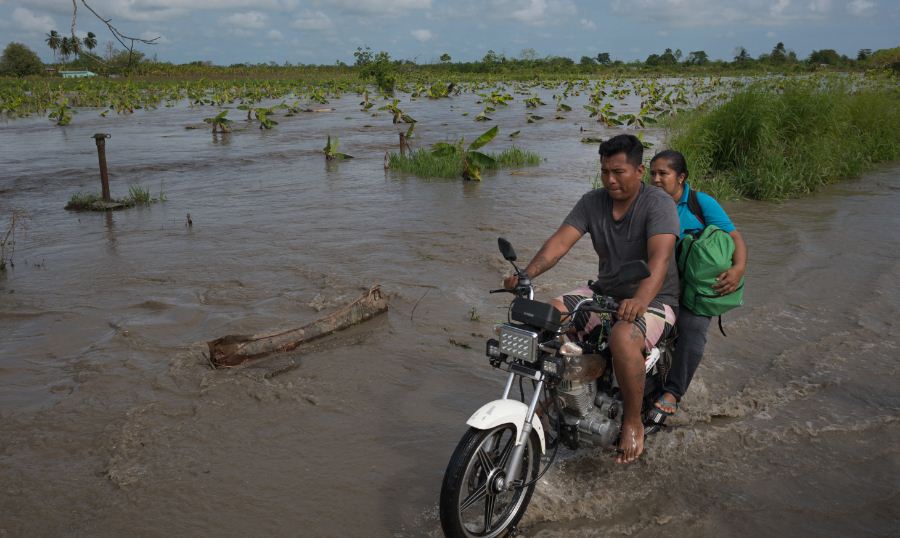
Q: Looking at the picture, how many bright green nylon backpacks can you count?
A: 1